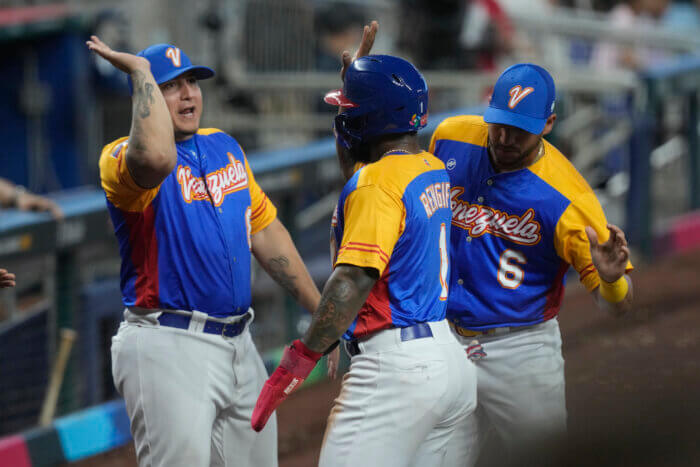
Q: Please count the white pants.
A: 3